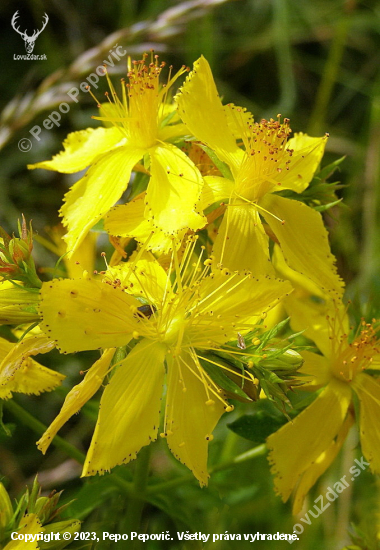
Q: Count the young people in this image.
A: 0